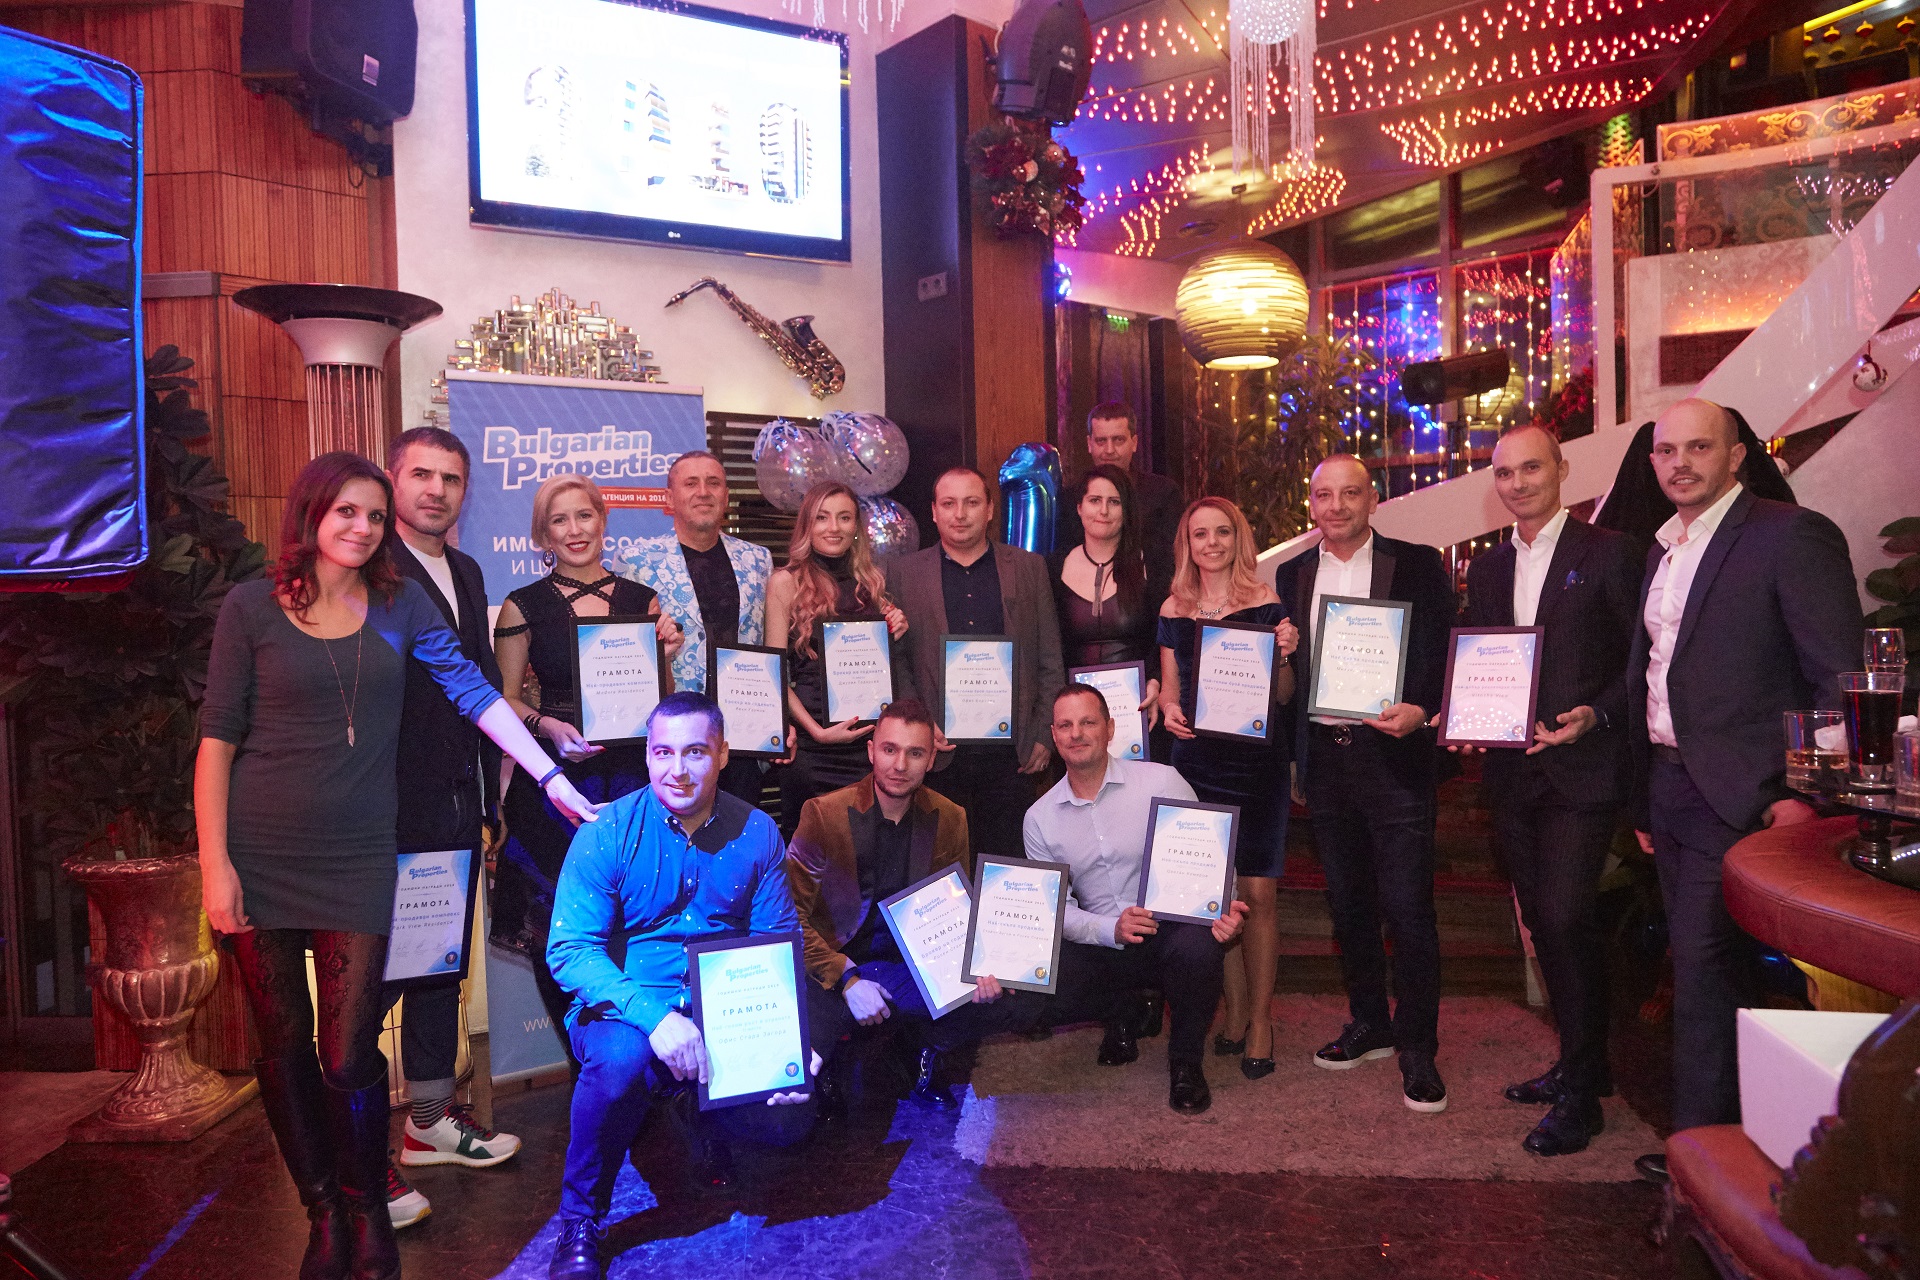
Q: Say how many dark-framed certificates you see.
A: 13